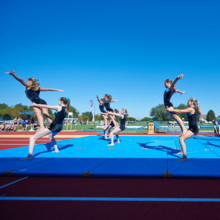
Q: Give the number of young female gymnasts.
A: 8